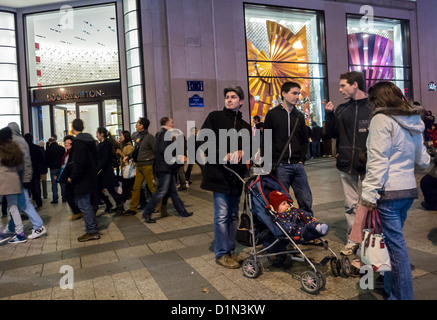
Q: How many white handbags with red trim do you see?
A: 1